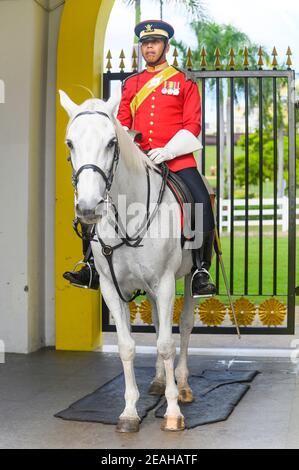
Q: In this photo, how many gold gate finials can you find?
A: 12